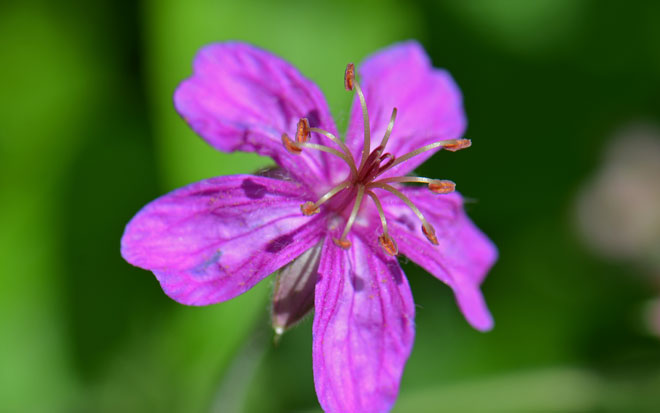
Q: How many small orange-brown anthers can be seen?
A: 9